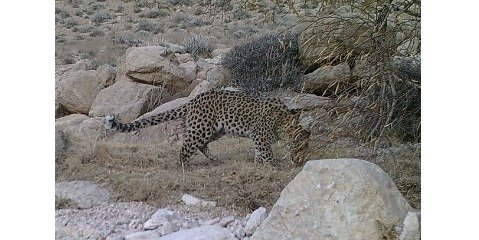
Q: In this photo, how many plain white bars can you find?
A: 2